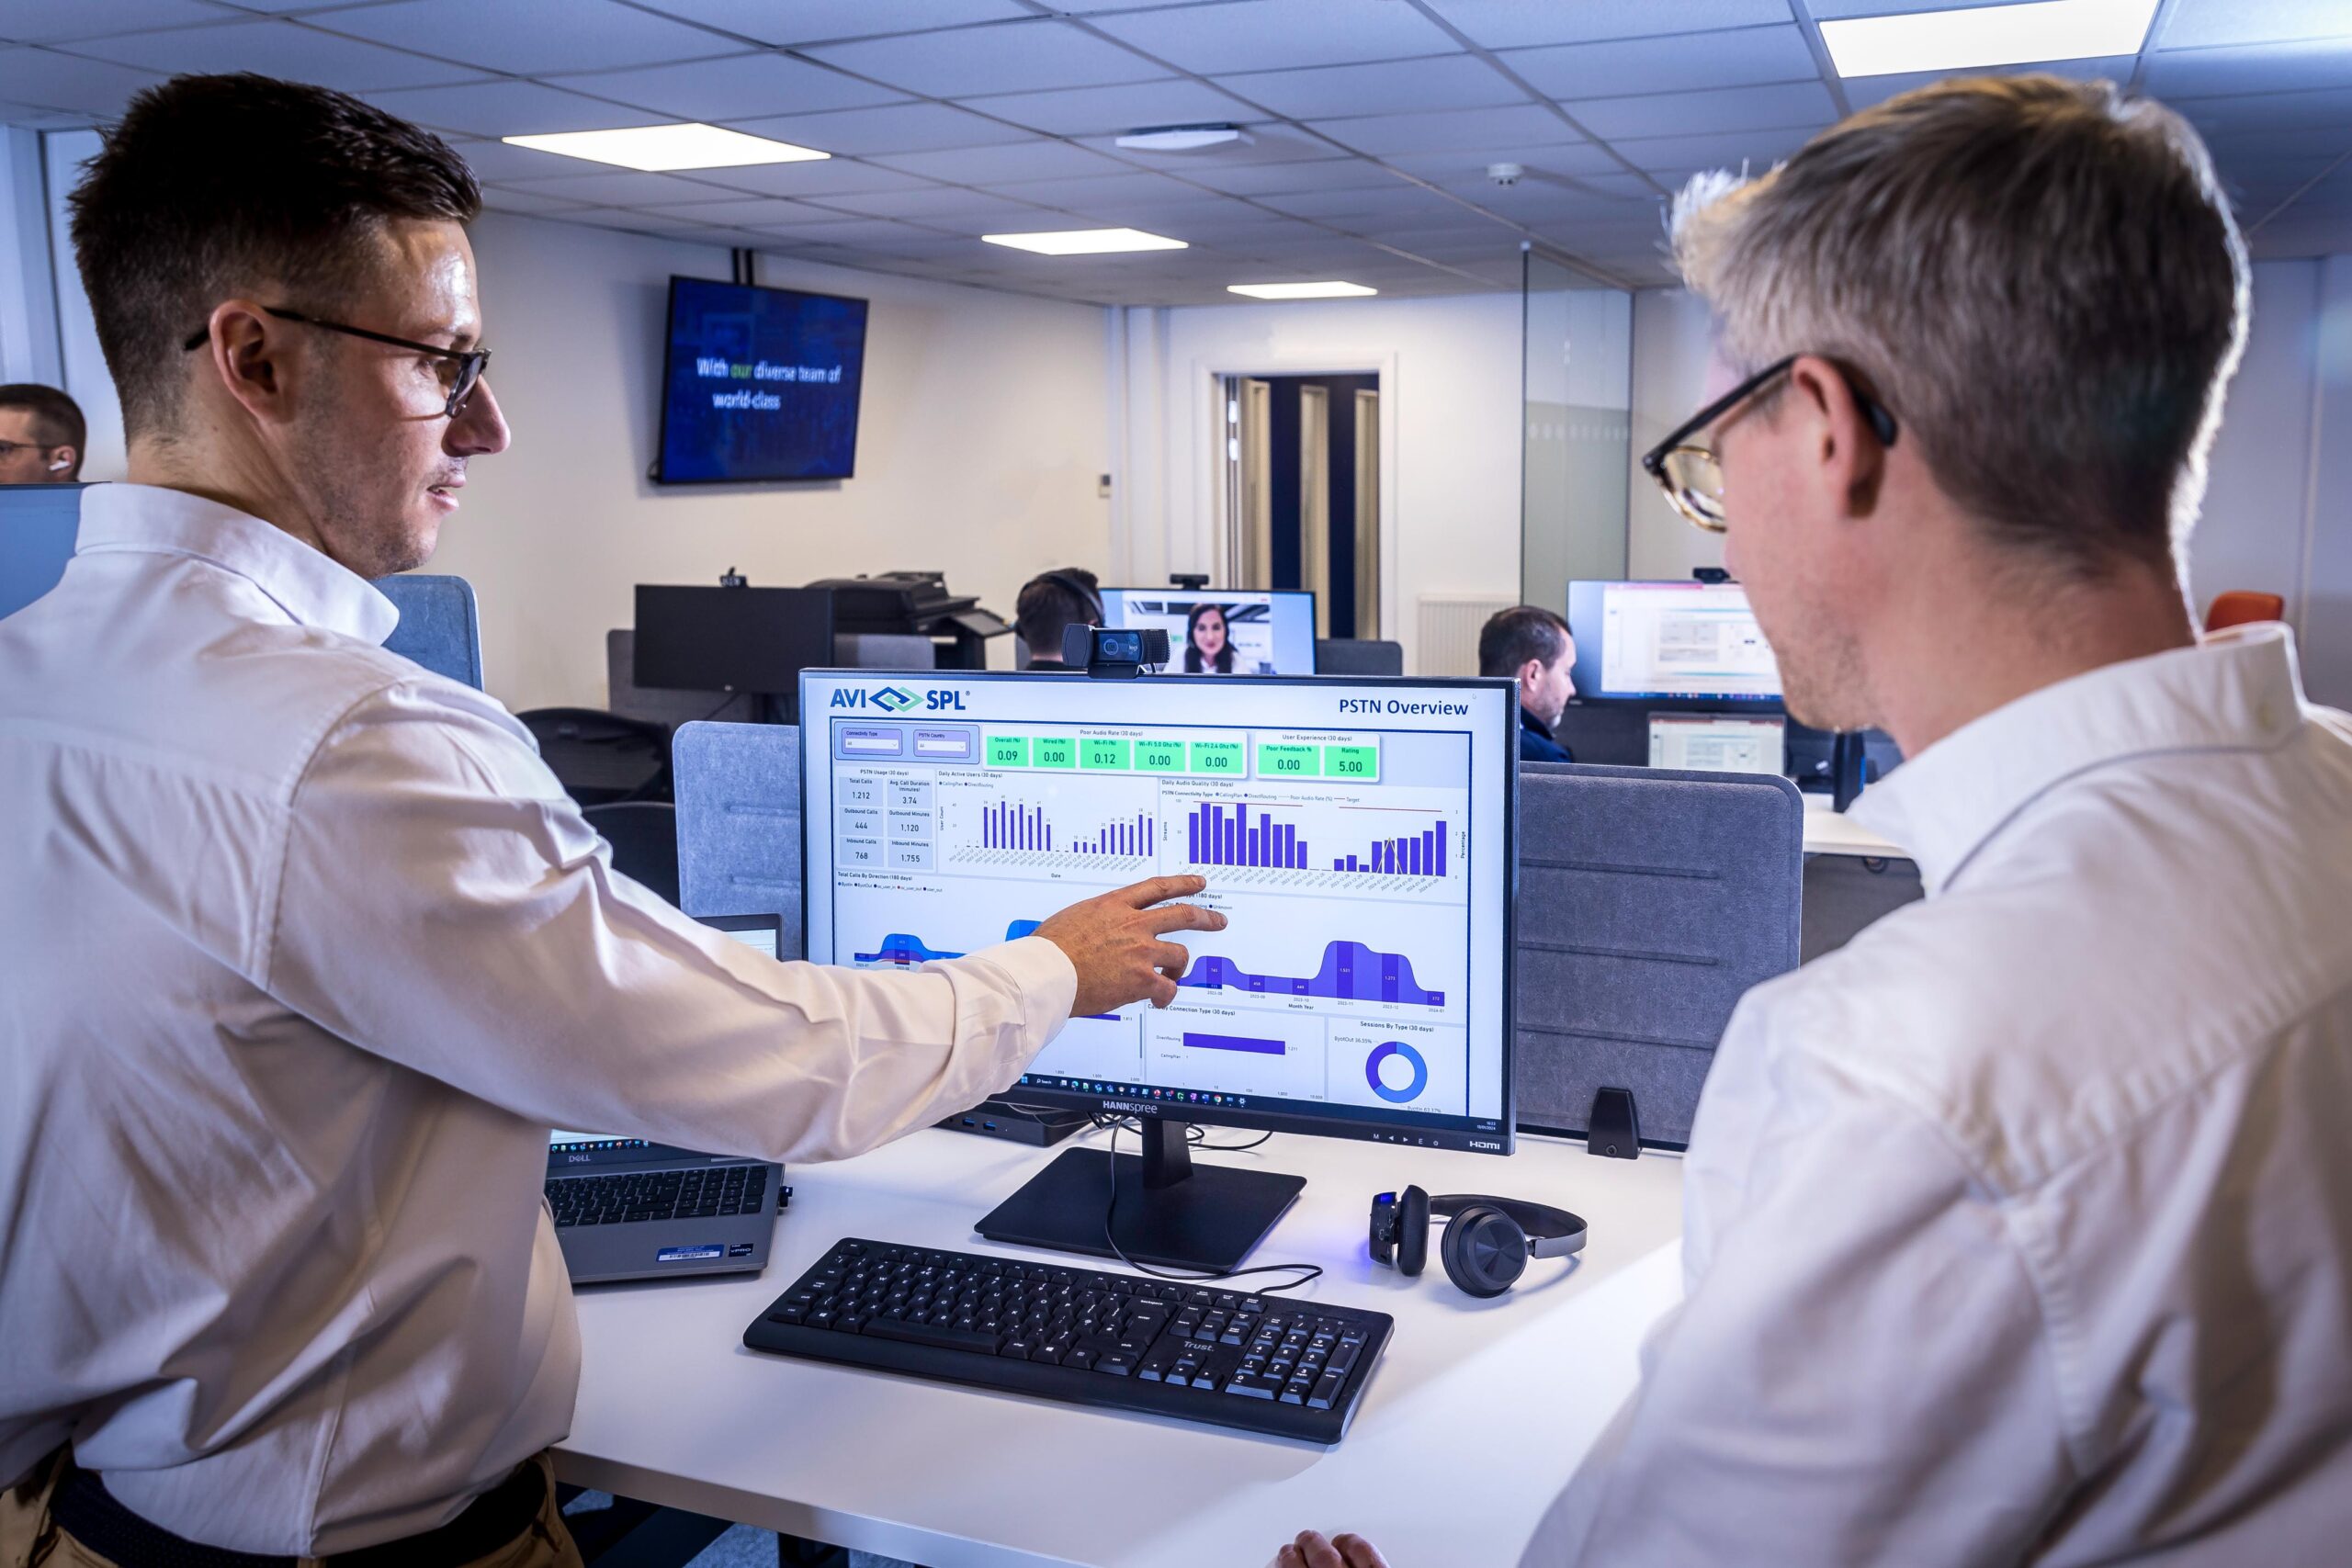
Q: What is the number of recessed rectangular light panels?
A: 4